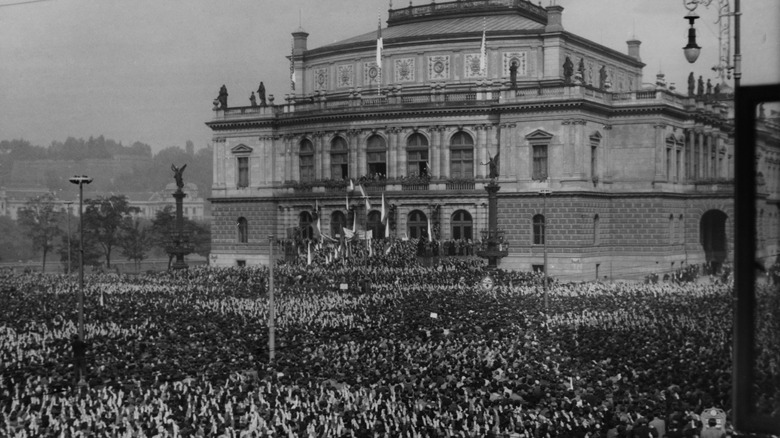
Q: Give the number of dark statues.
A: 13